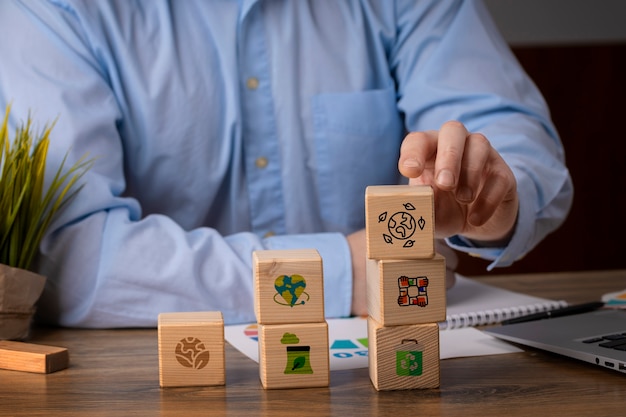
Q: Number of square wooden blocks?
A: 6